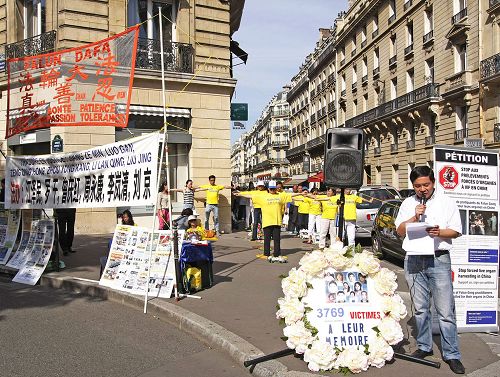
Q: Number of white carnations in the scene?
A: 12